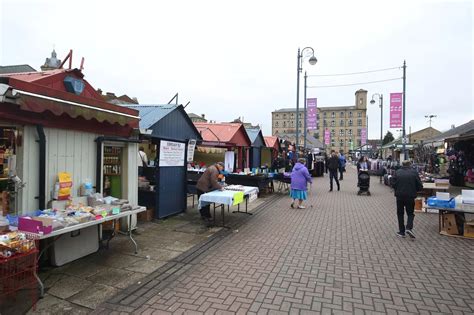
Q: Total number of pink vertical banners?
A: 4